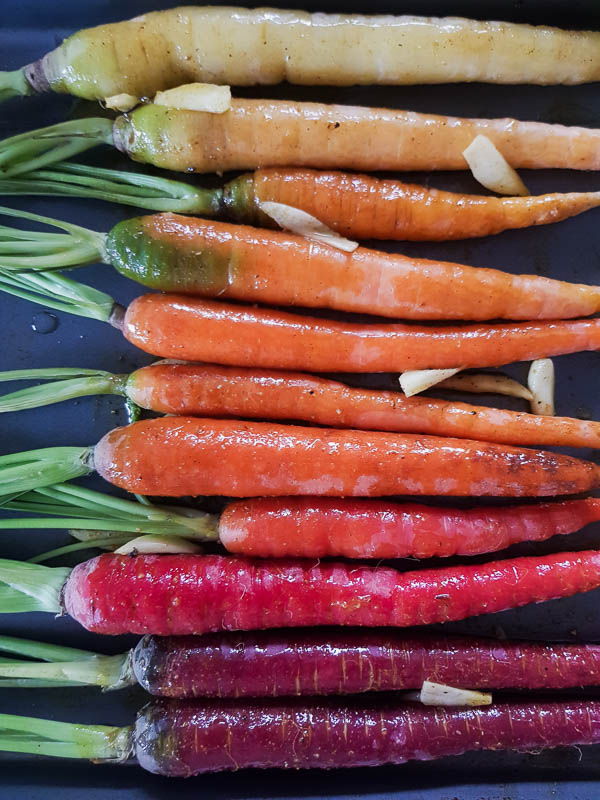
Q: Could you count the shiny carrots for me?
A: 11